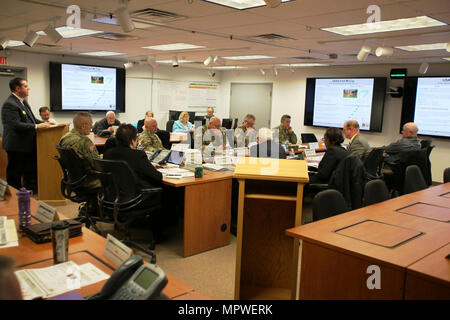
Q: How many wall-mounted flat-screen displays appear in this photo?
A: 3